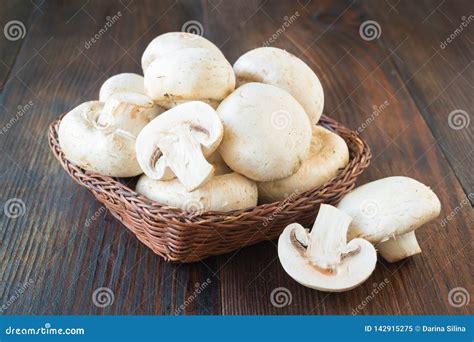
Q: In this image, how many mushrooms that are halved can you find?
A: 2